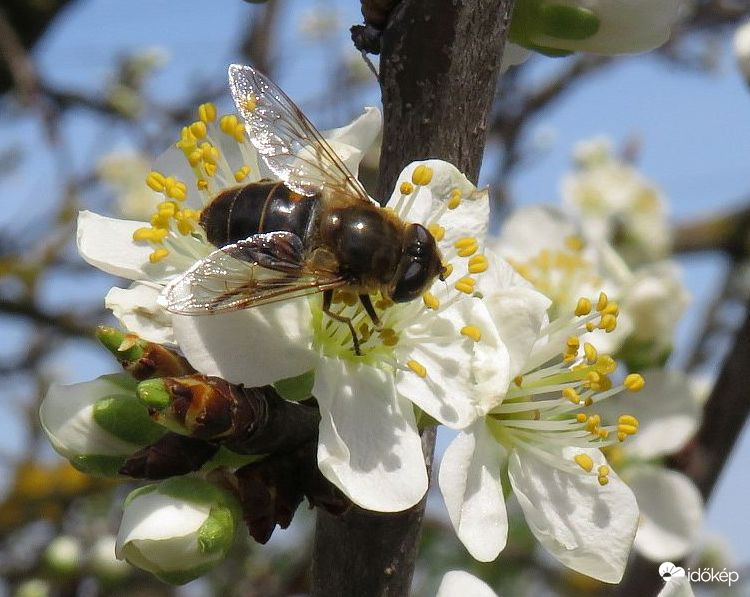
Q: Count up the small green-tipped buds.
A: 2